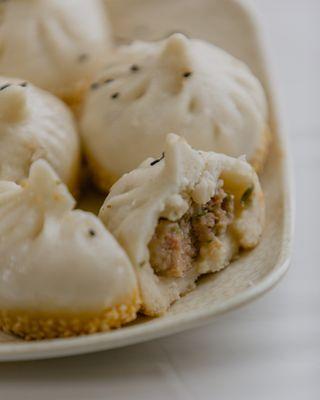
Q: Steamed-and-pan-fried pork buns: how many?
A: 5